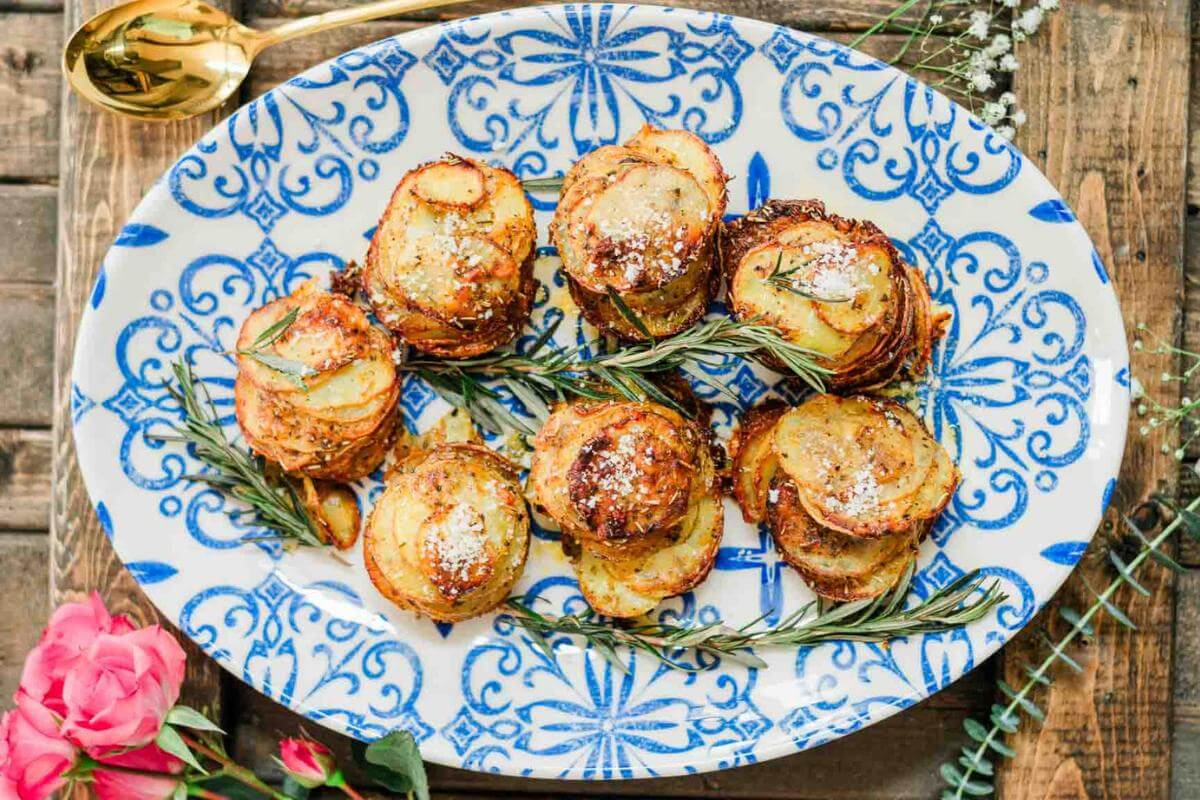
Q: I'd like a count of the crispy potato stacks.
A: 7